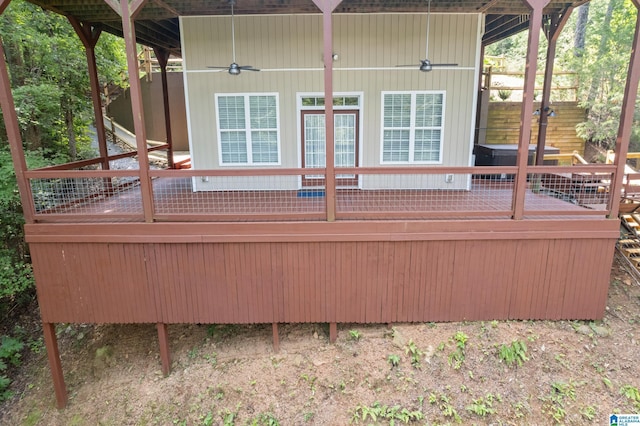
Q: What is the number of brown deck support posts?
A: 4